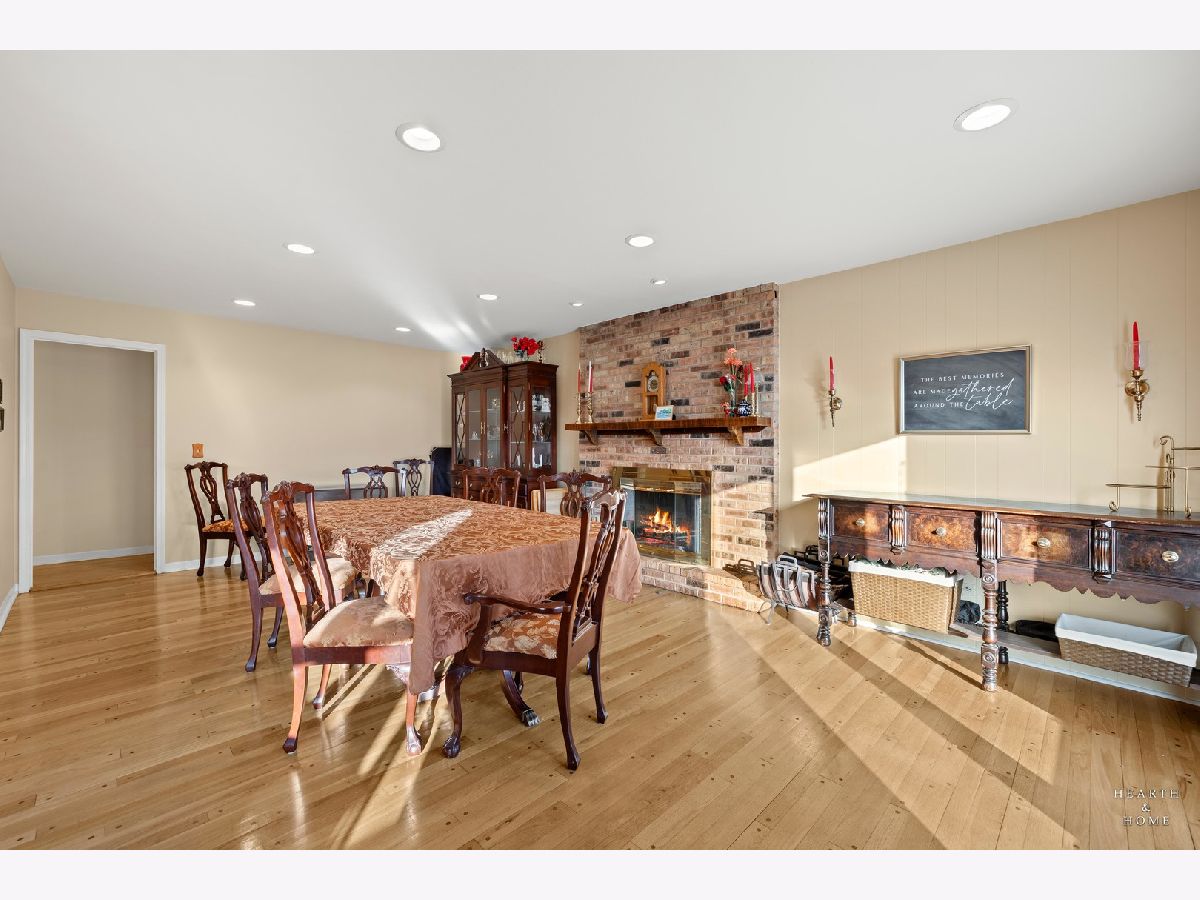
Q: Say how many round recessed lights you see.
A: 9